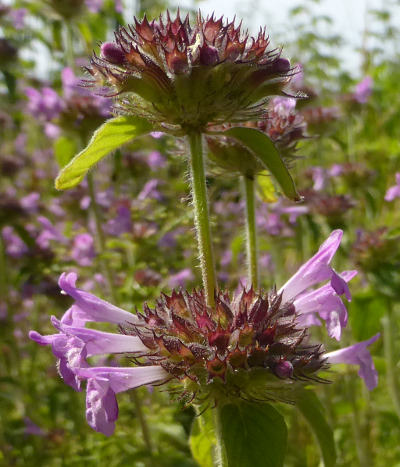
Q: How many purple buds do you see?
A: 4